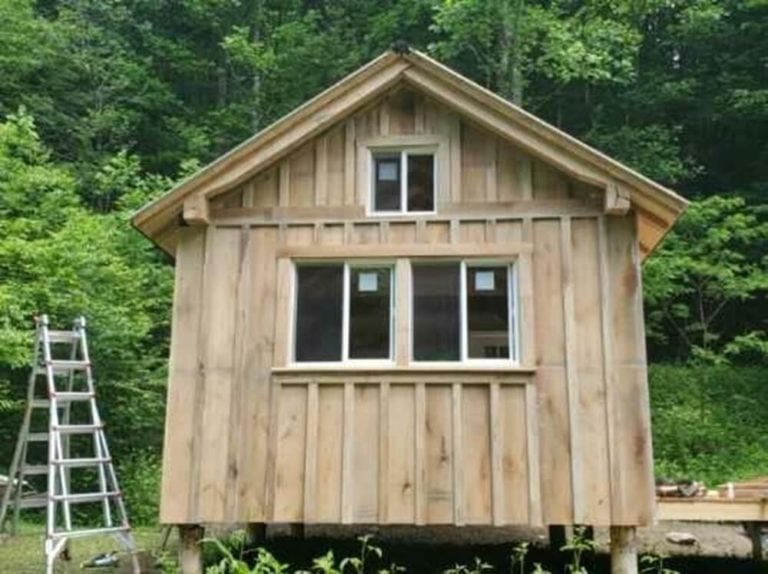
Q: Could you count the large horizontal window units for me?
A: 2